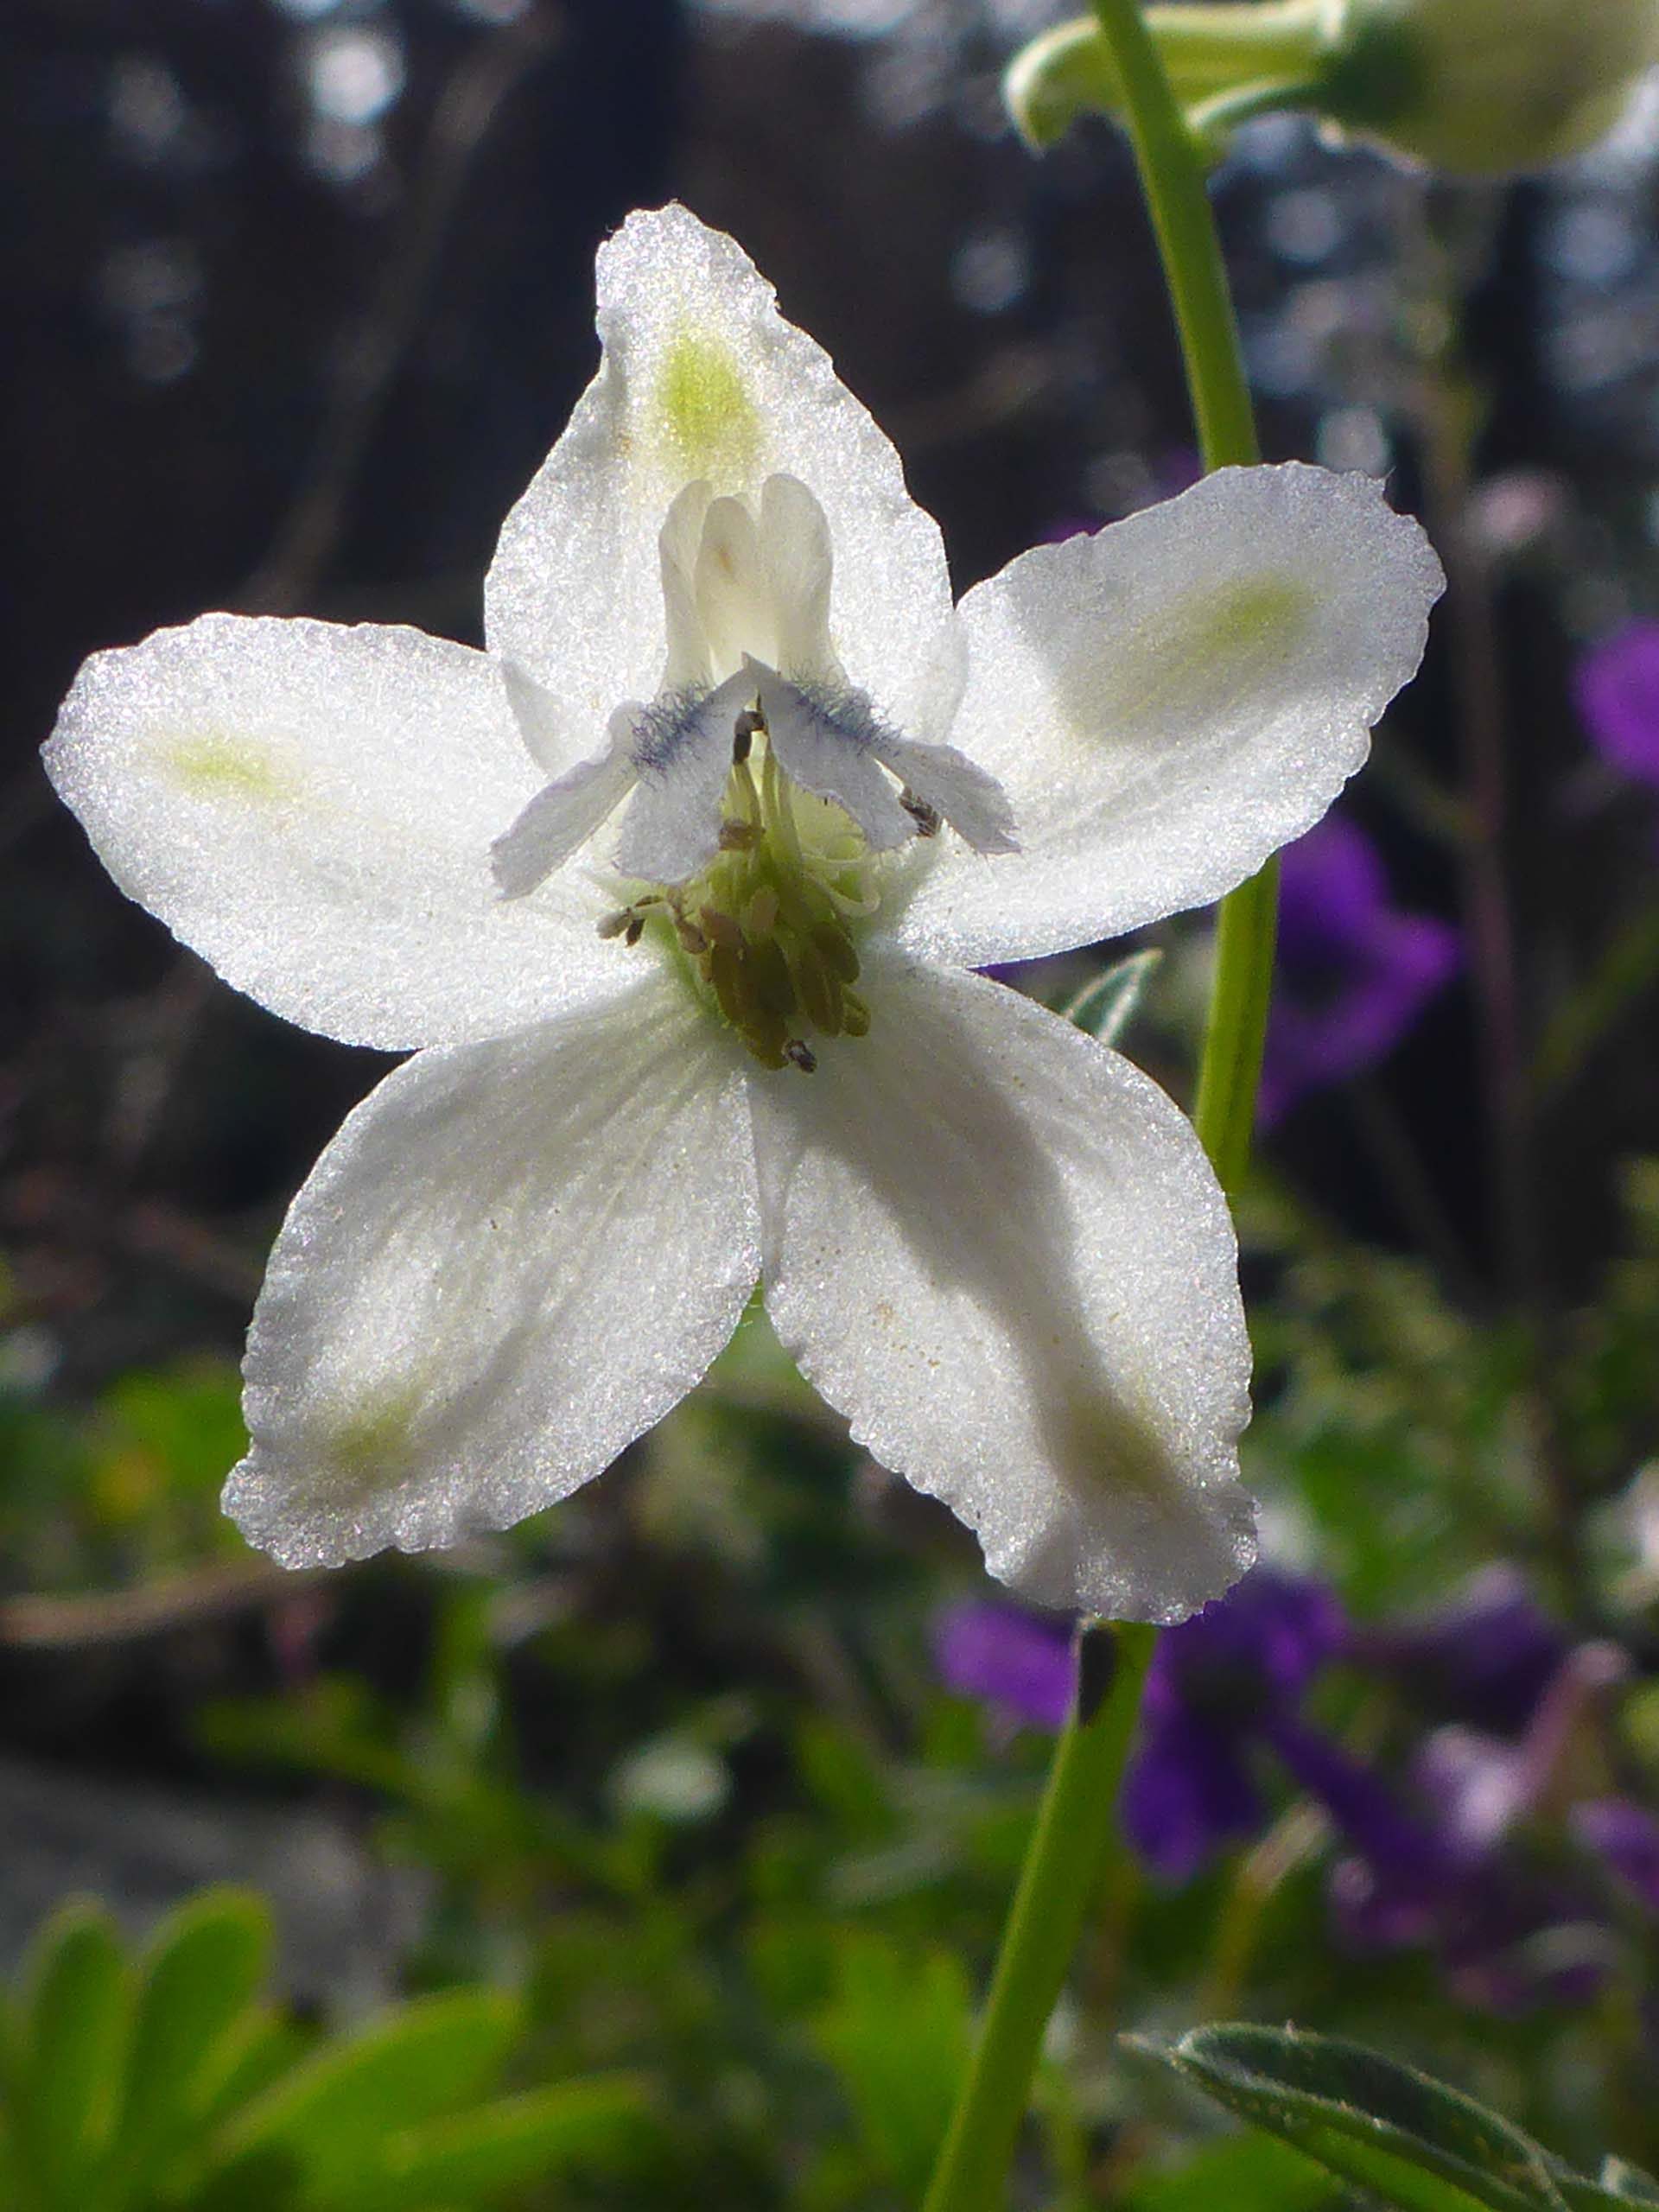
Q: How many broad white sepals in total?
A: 5